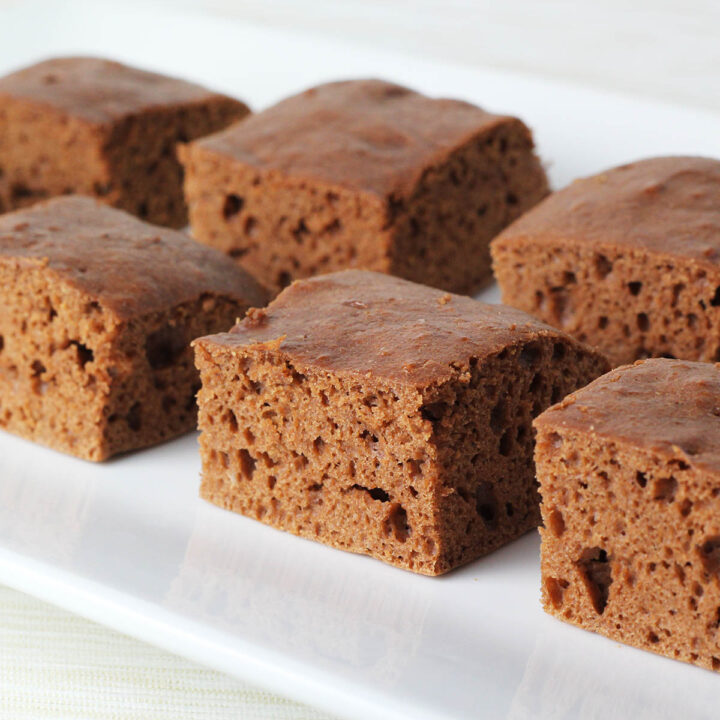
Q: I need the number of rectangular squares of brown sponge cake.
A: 6